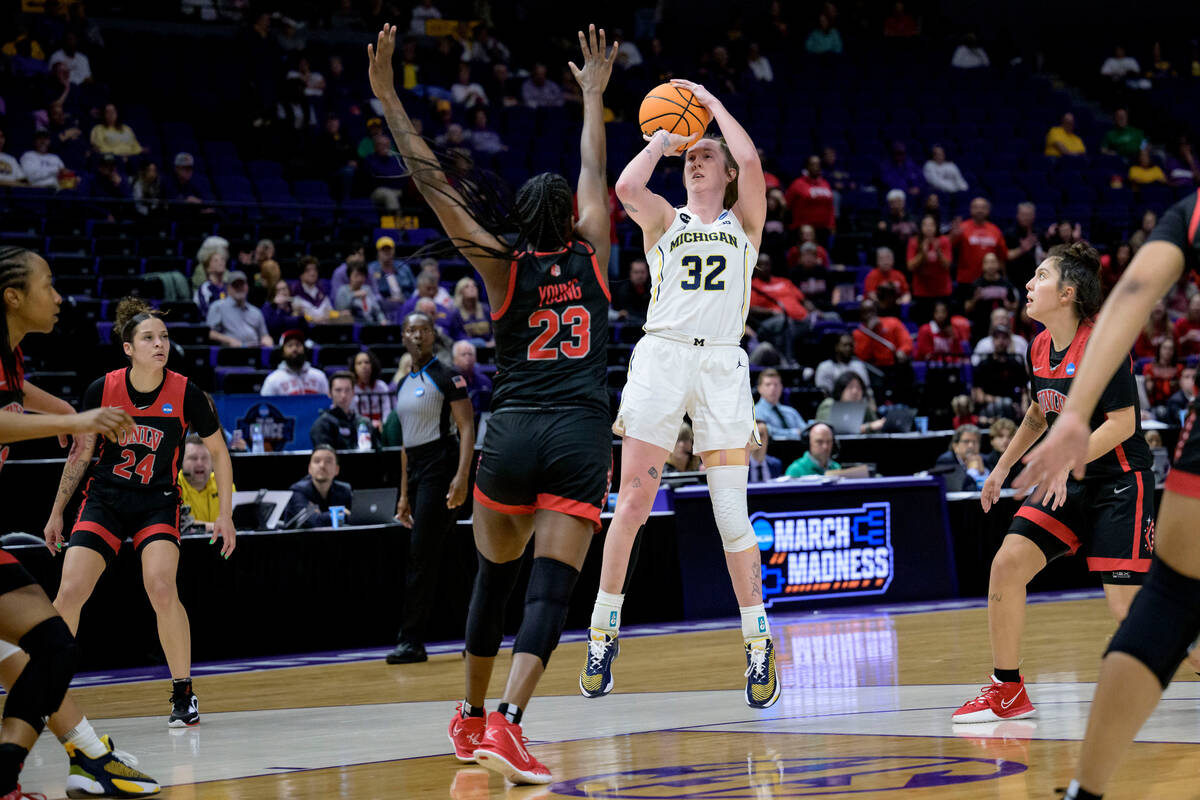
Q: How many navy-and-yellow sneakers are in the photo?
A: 3